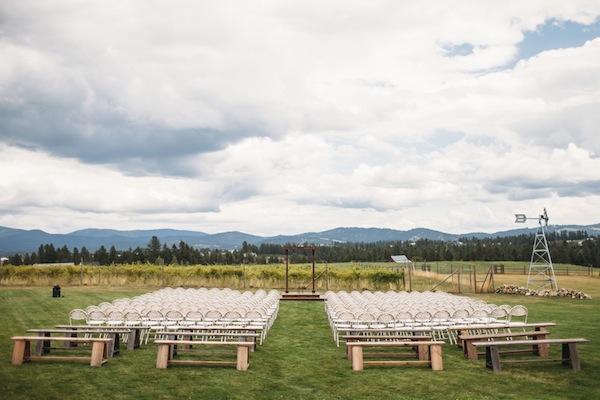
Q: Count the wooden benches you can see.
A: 12